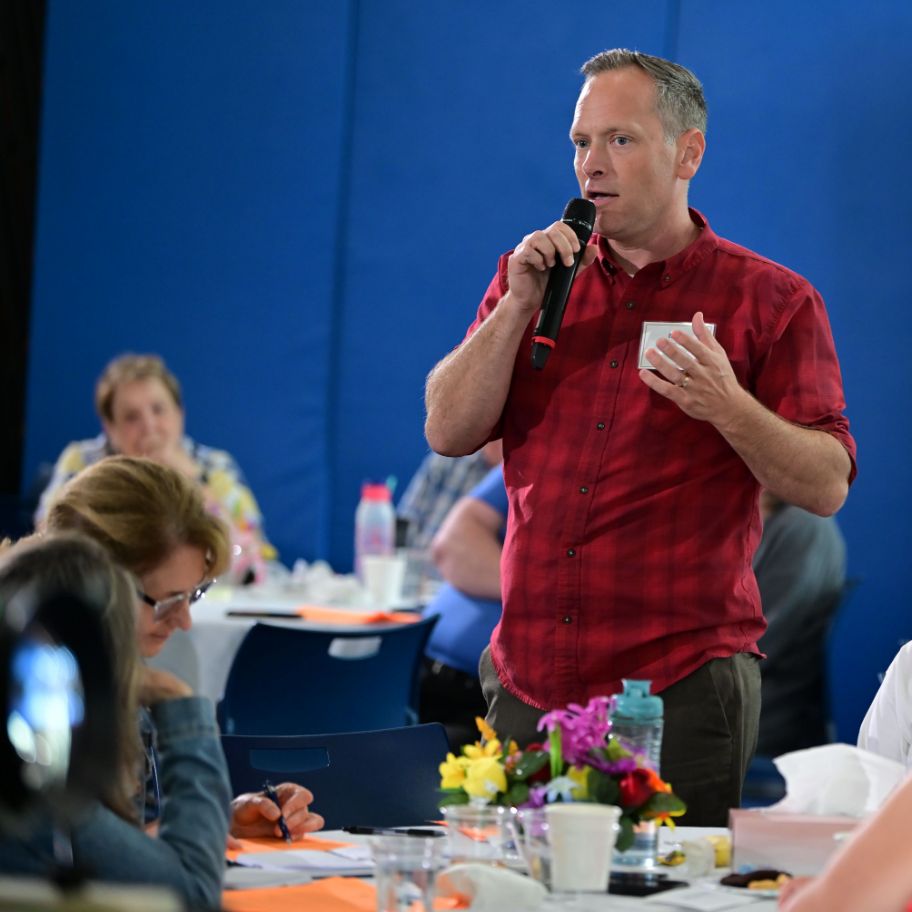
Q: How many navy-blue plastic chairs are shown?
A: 2